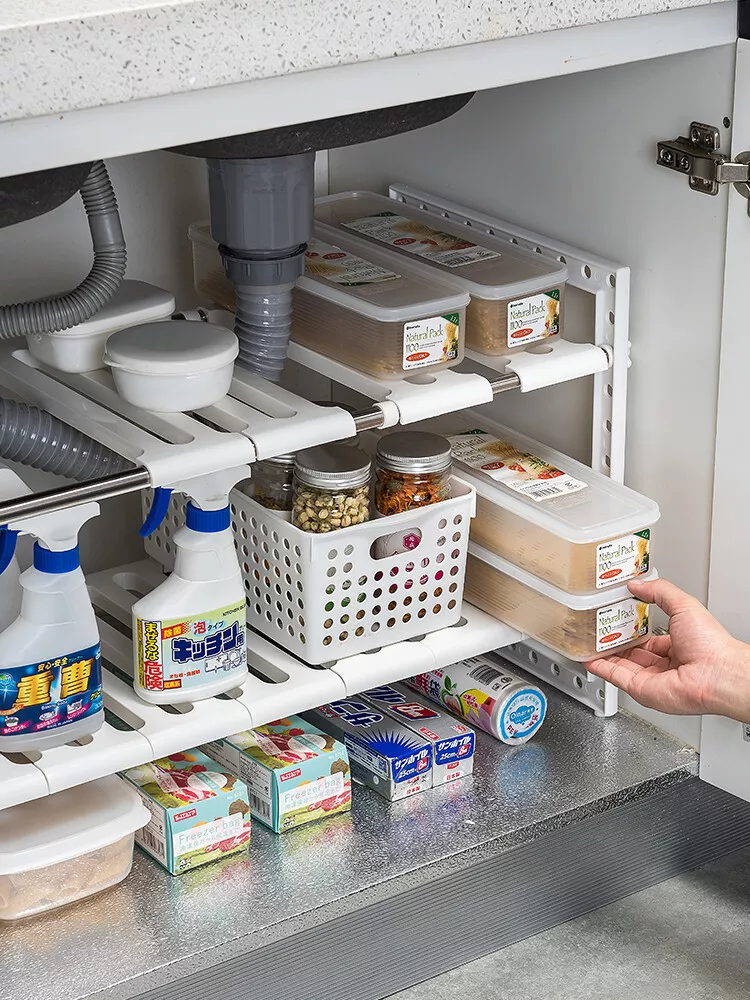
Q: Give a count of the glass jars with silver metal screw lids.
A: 3